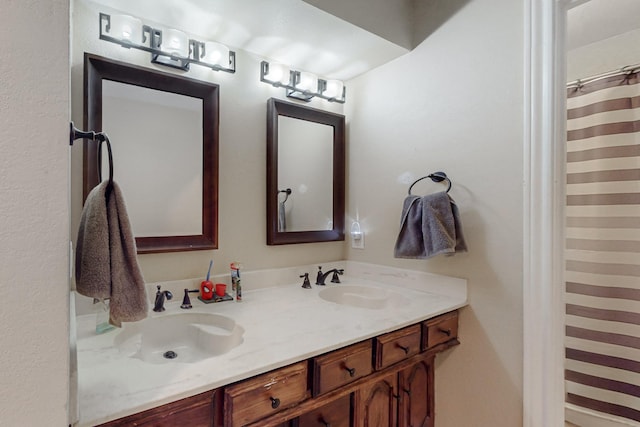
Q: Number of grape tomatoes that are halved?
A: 0